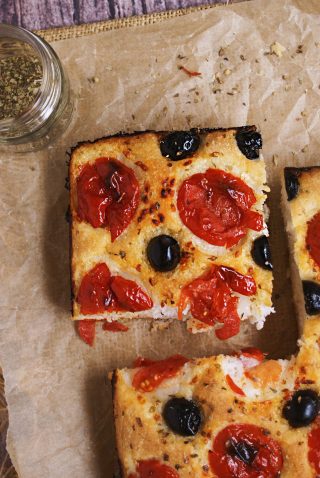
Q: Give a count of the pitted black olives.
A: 8